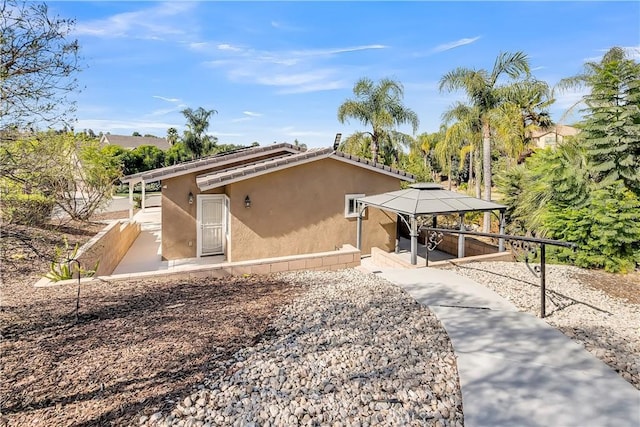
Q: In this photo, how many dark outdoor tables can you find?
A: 0